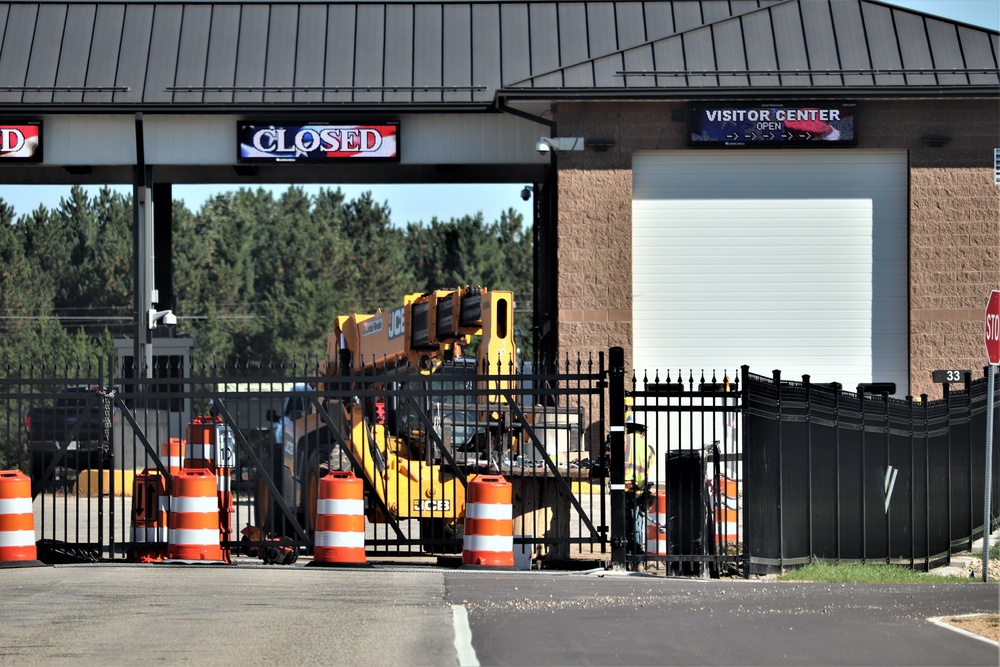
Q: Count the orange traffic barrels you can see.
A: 9